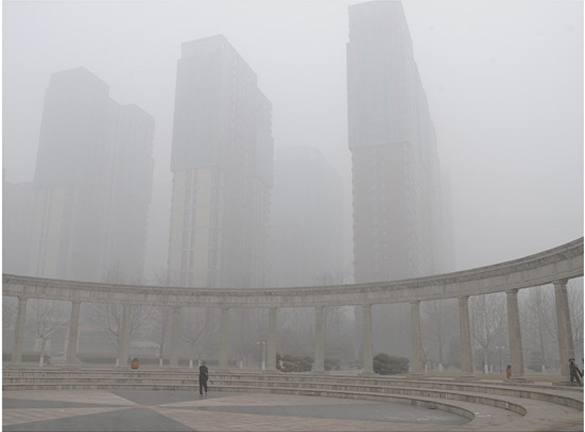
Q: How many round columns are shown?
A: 12